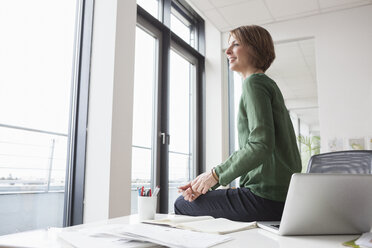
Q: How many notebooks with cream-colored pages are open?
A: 1